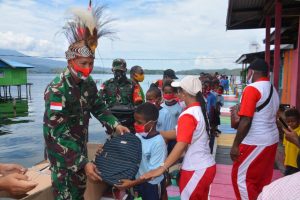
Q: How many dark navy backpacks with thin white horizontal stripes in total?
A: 1